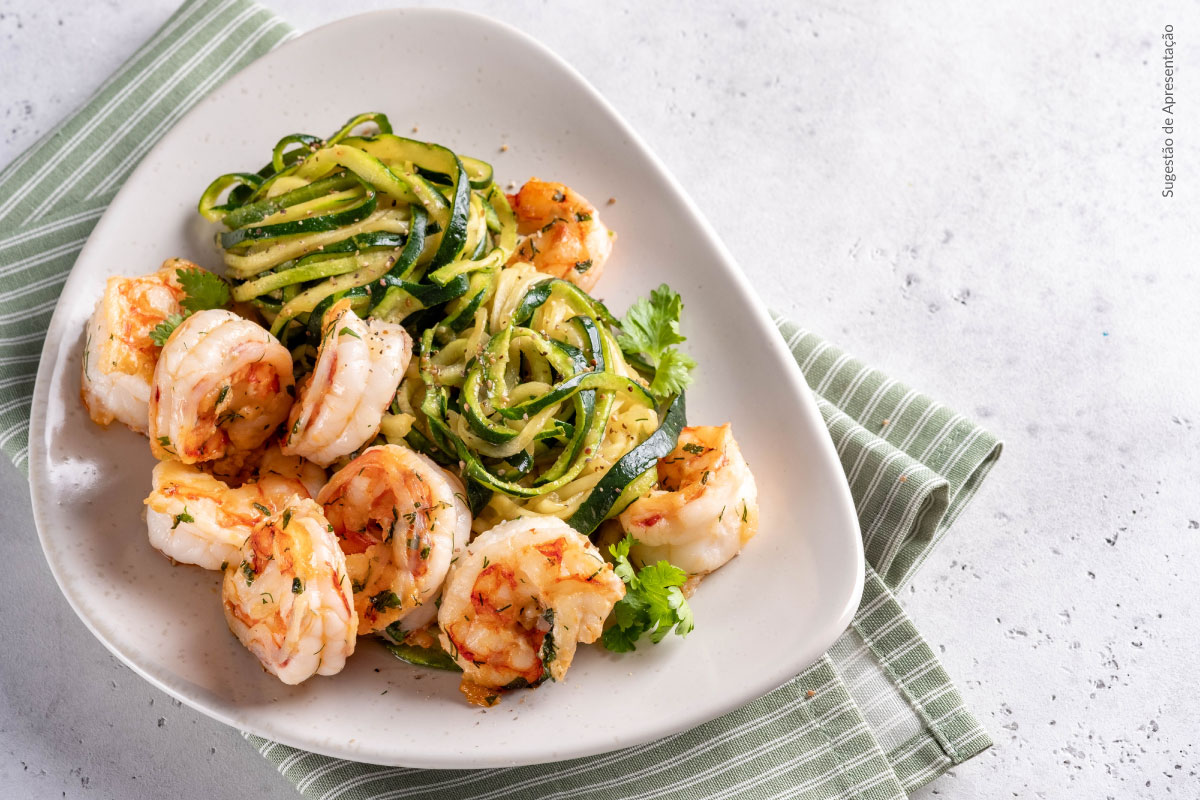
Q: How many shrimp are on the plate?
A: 9